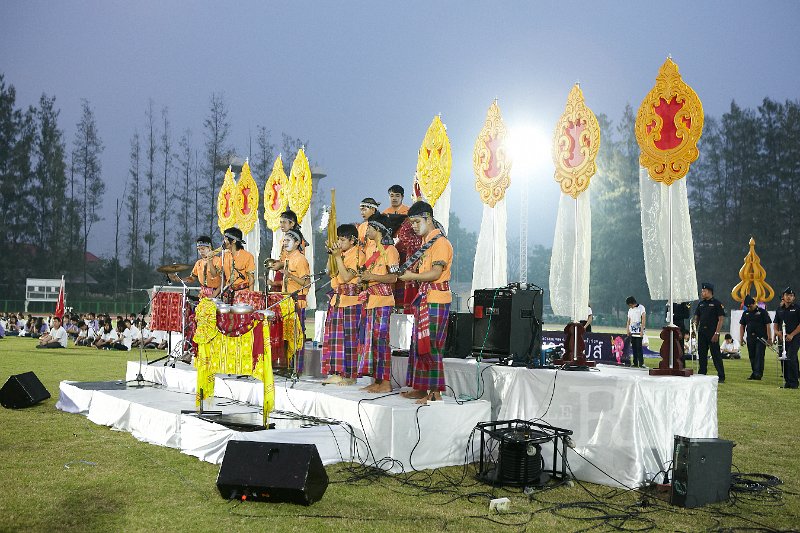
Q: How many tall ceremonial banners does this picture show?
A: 8